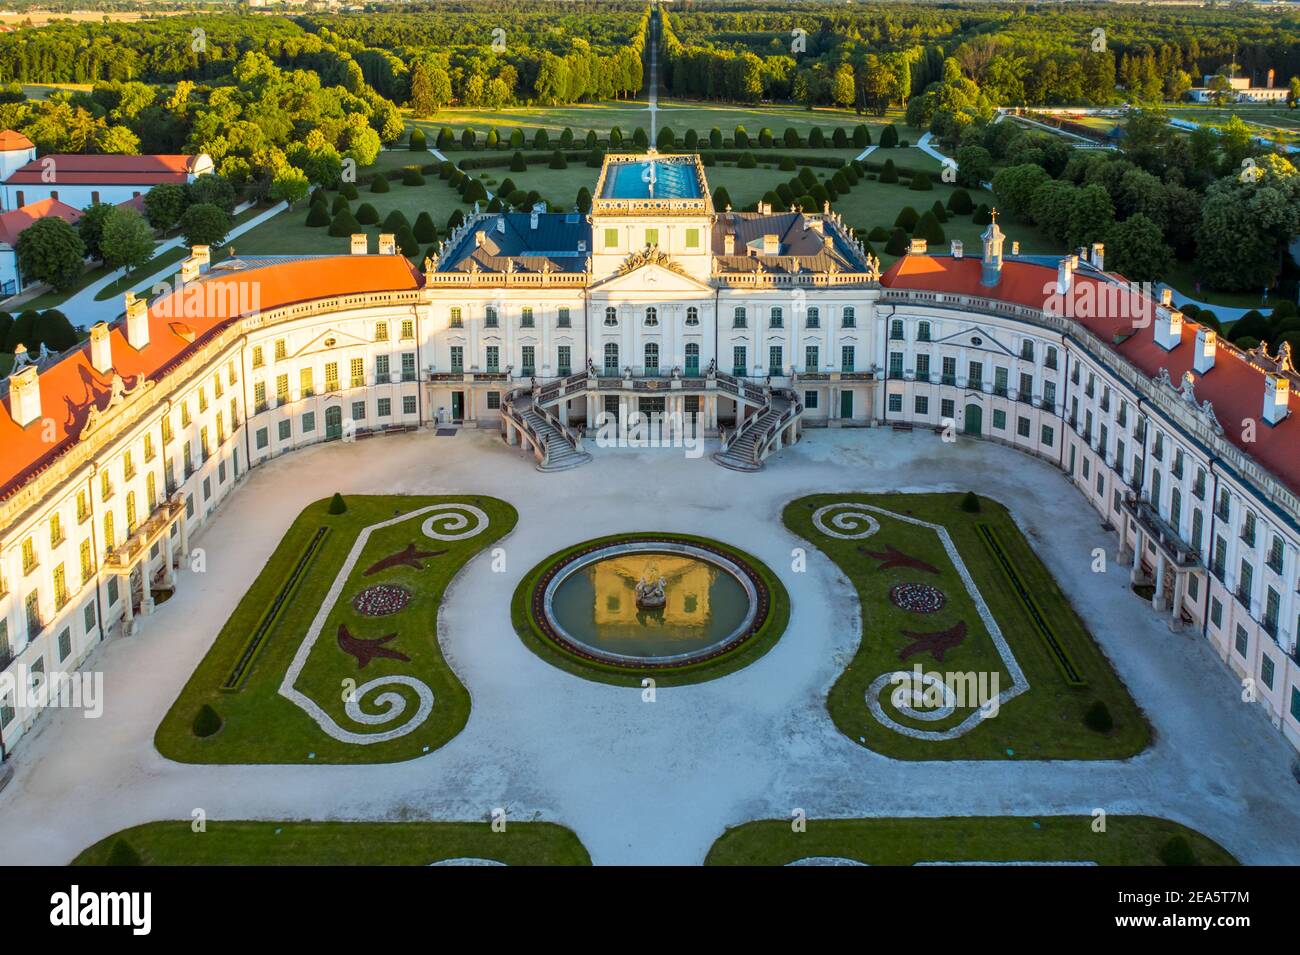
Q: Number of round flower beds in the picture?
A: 2